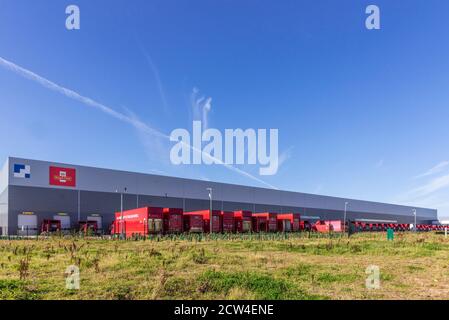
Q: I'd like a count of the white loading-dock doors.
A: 3